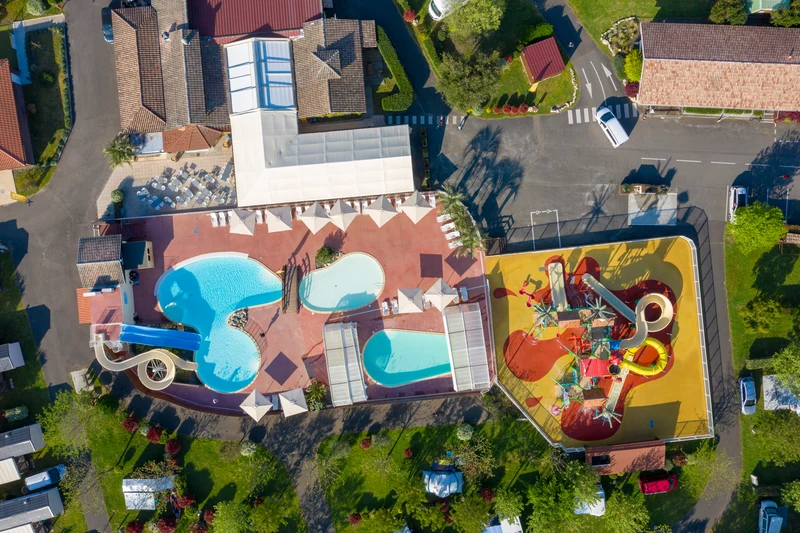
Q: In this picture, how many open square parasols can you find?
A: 10